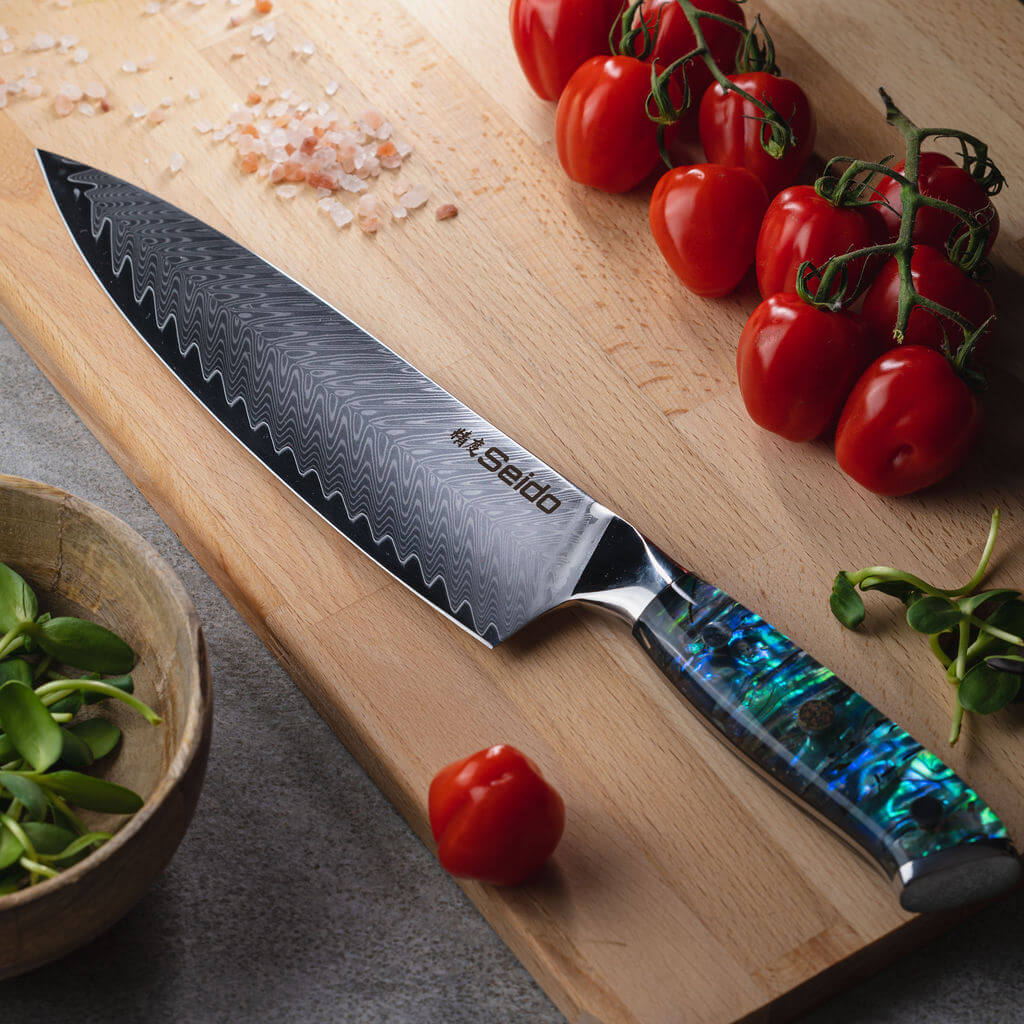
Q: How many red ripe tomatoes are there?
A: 11